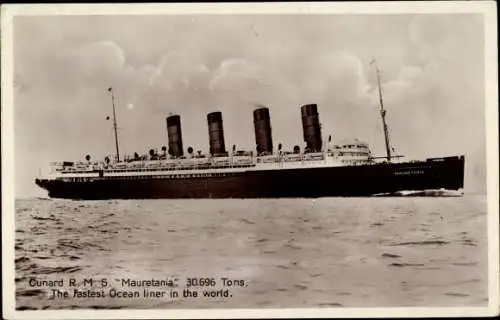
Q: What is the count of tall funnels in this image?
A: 4